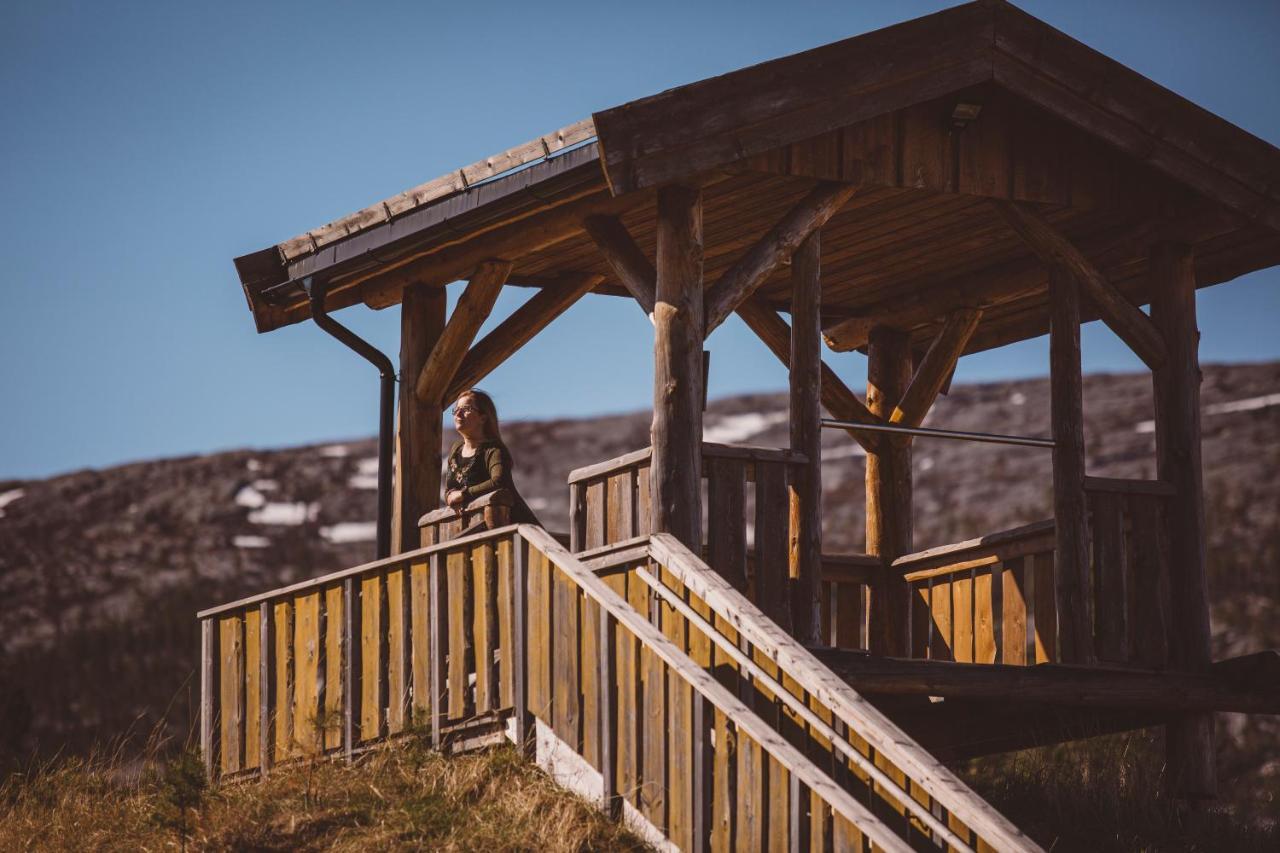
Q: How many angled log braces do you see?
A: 7